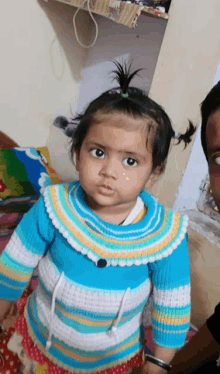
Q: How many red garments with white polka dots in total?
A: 1